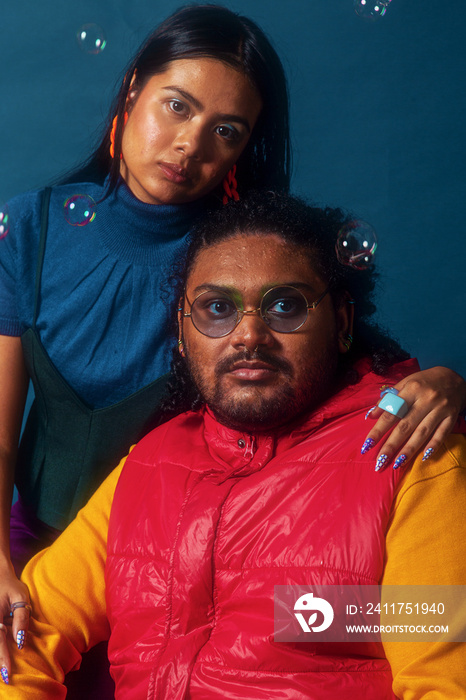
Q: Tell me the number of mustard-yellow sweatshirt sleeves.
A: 2